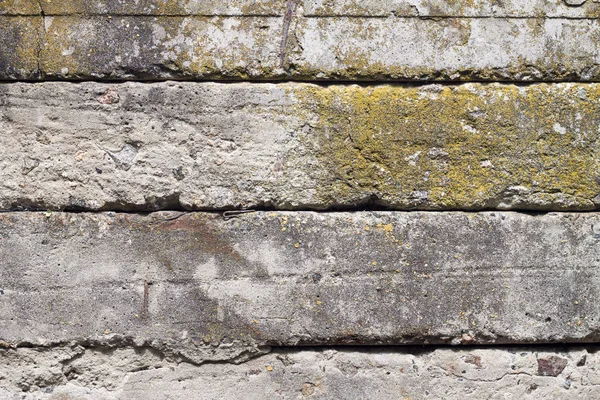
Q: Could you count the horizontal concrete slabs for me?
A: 4